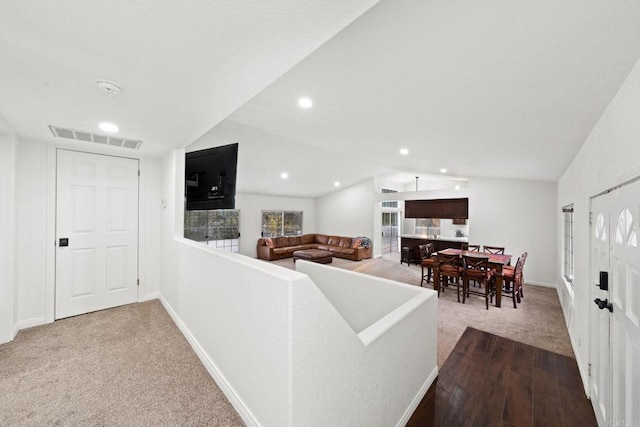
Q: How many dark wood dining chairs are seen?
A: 8